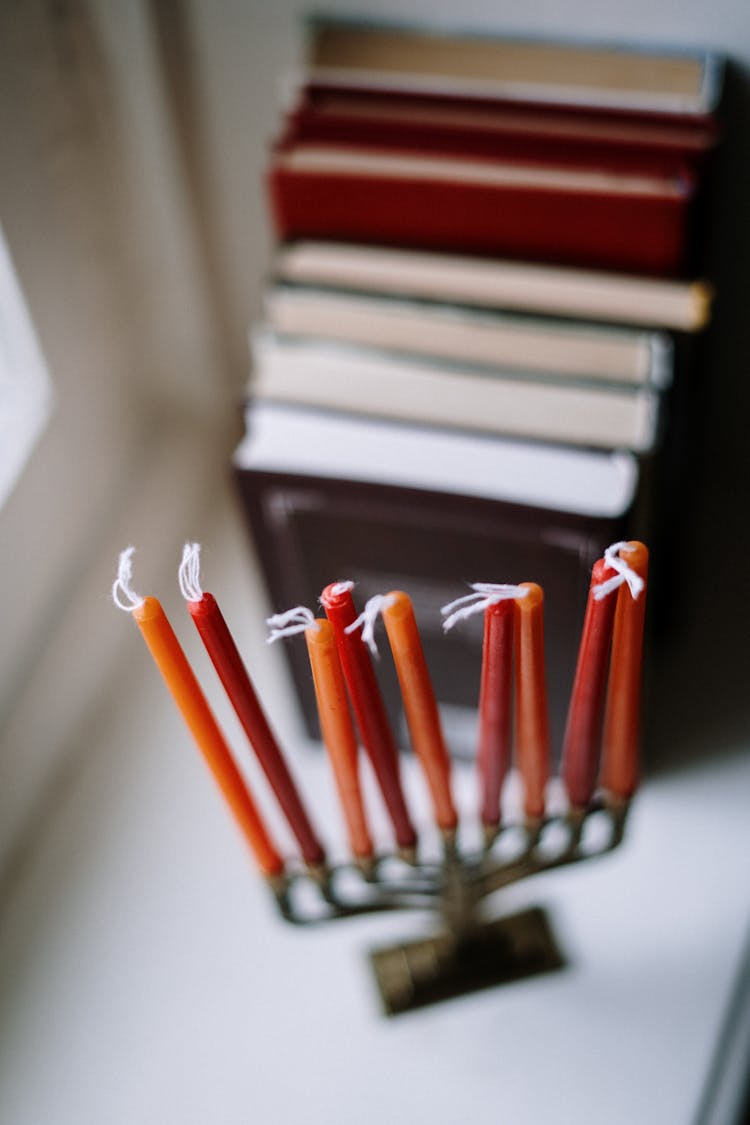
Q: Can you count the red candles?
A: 4